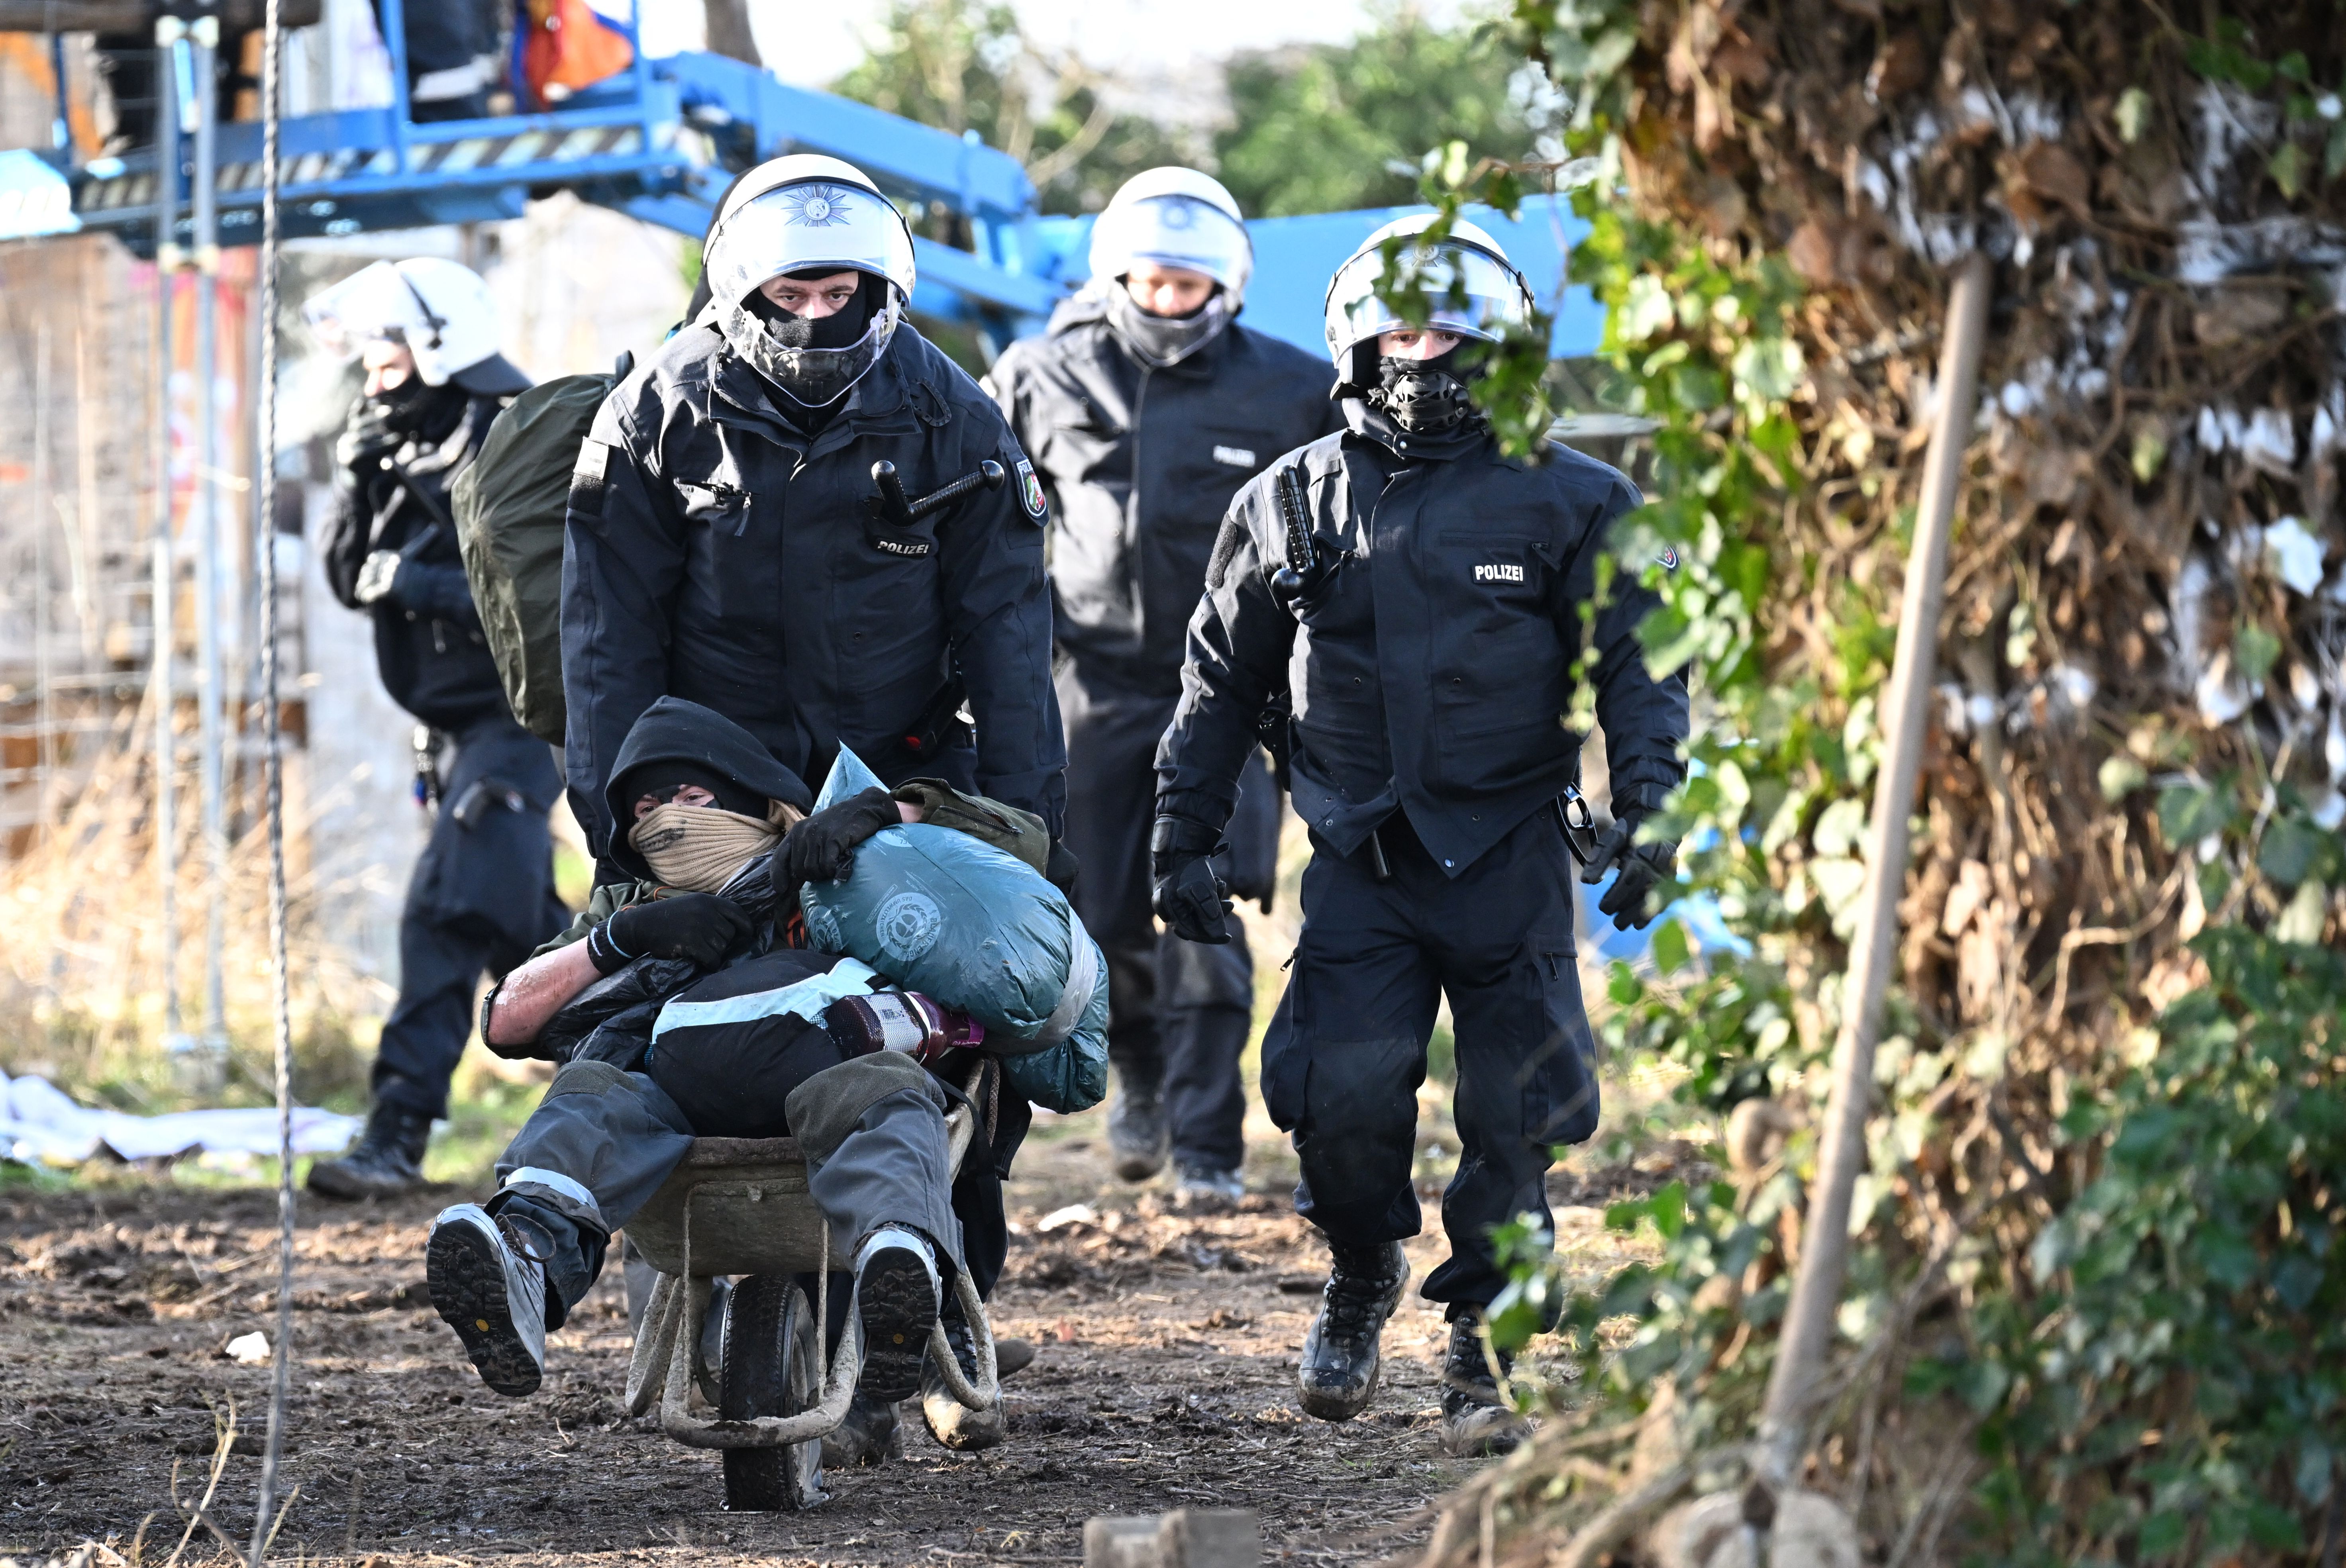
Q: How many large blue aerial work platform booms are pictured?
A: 1